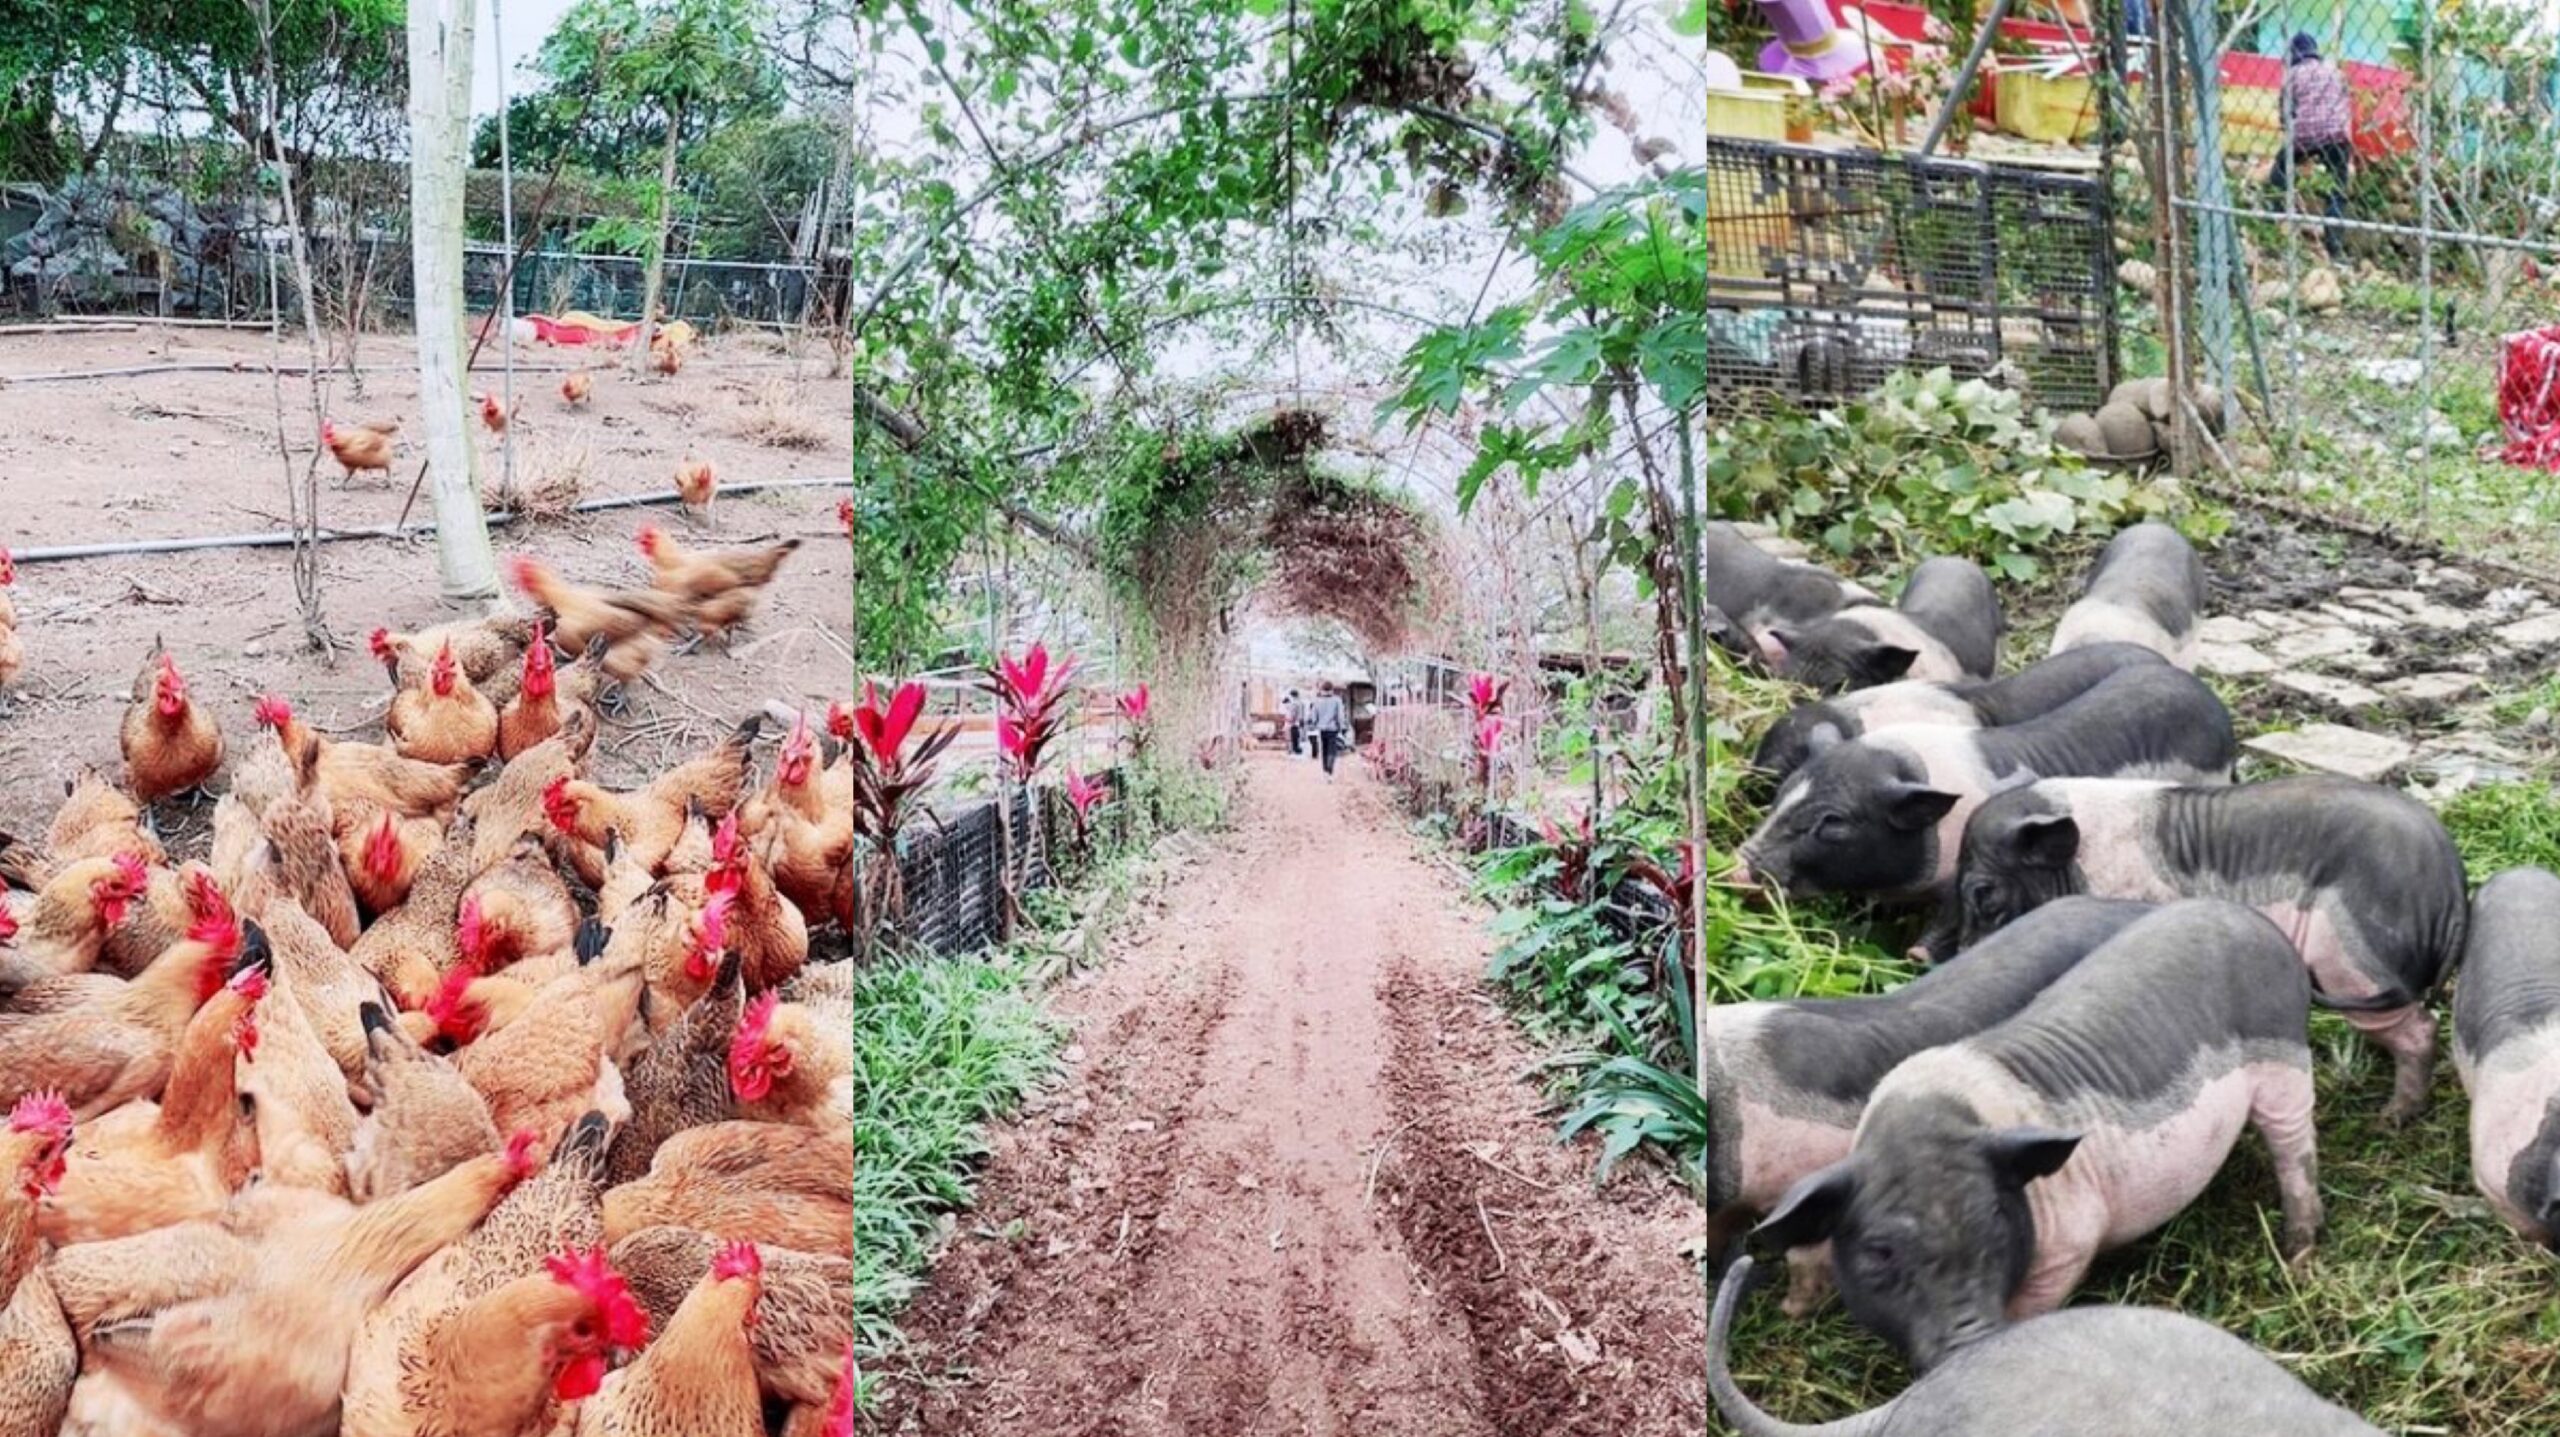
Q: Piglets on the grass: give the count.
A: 10